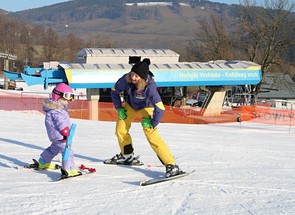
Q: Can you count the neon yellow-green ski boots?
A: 2